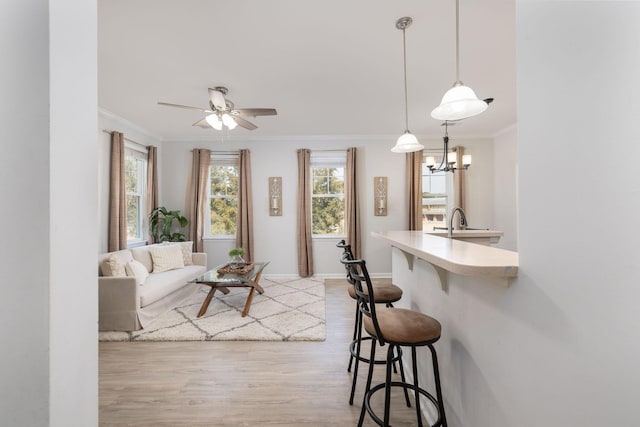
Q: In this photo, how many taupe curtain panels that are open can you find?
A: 8